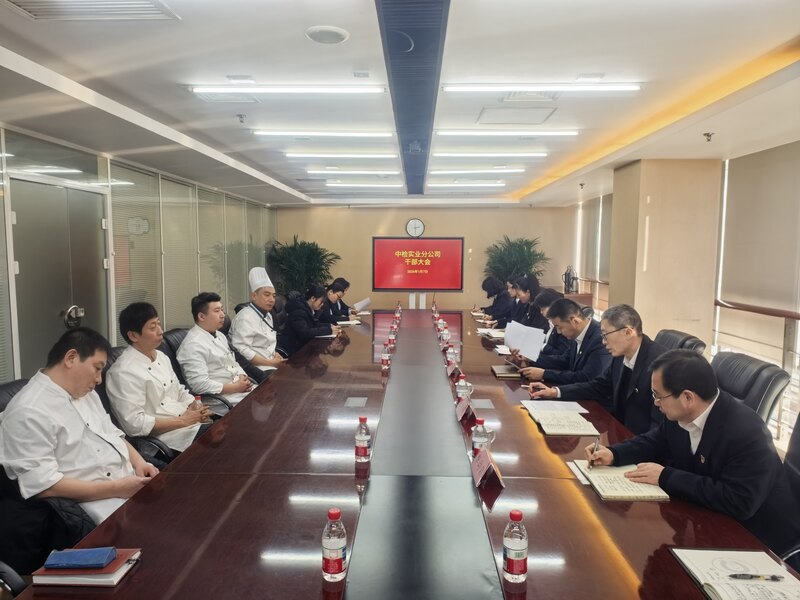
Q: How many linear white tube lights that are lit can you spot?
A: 10